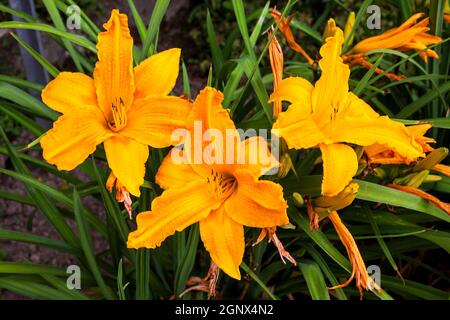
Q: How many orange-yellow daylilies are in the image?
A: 3